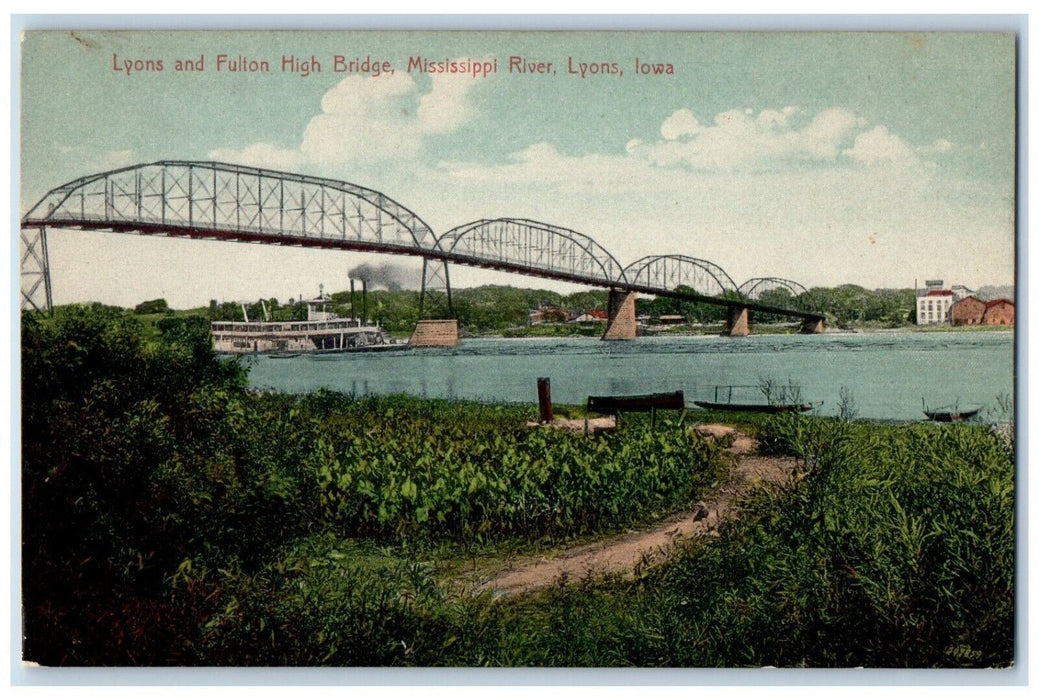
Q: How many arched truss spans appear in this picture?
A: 4